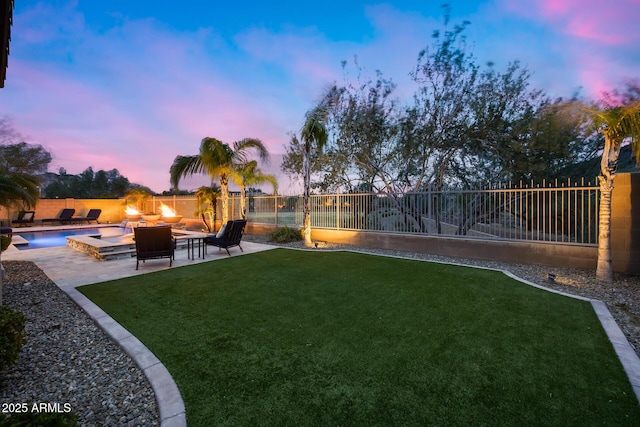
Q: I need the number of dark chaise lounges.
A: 2